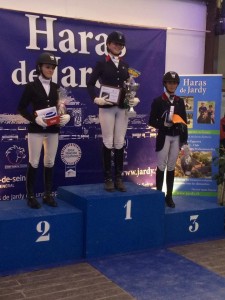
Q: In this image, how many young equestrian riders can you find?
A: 3